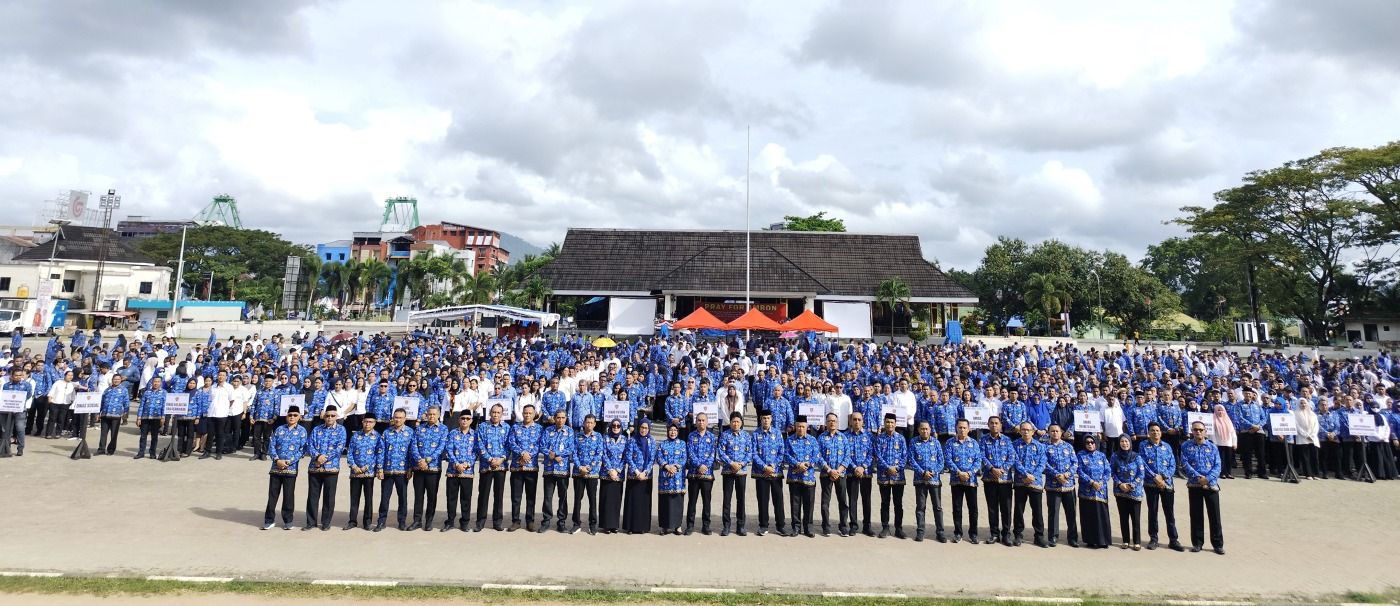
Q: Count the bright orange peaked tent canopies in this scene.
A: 3